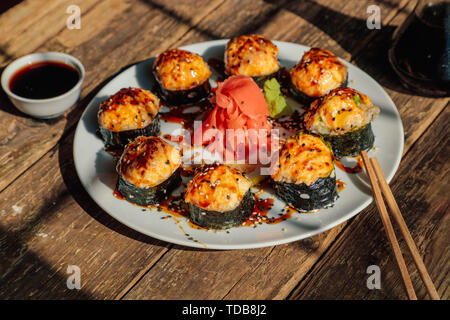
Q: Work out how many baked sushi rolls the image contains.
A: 8